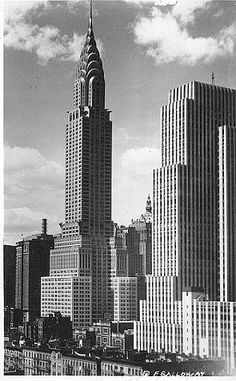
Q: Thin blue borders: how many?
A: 0